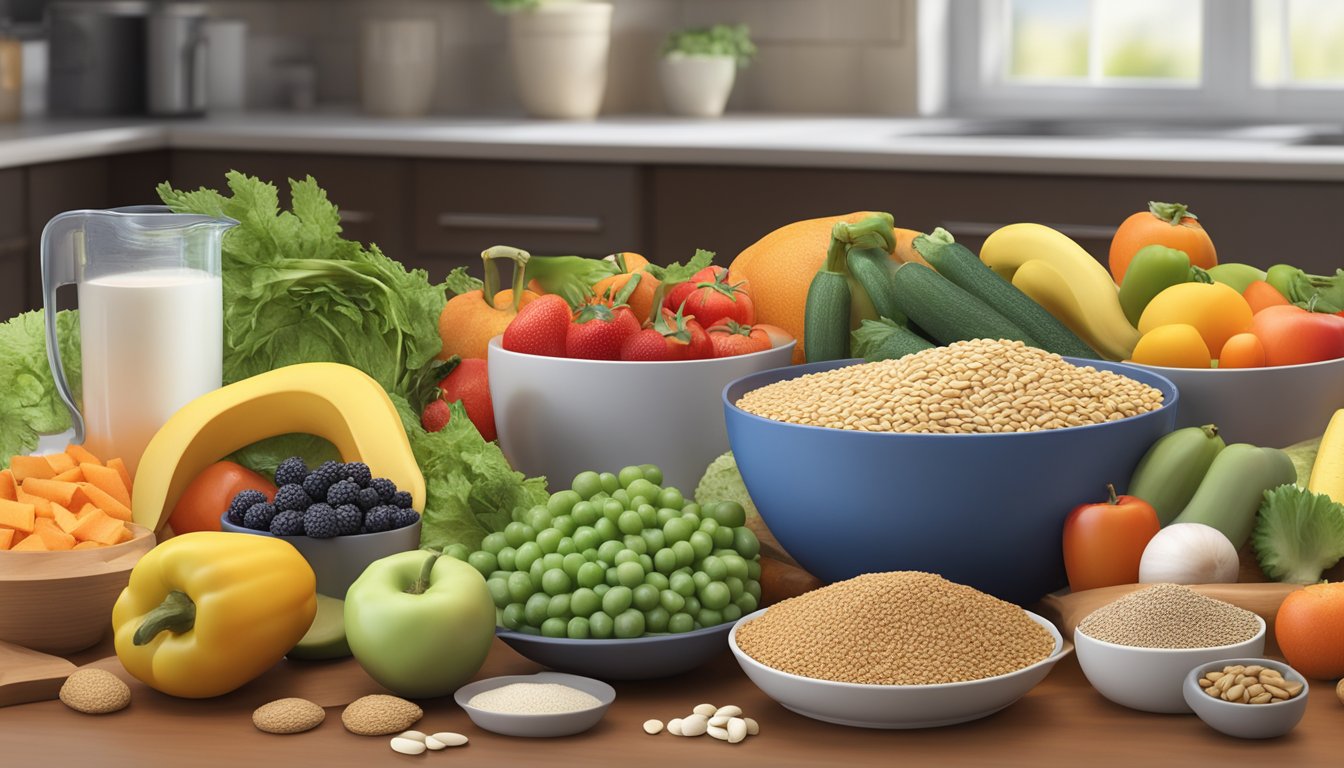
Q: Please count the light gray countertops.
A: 1